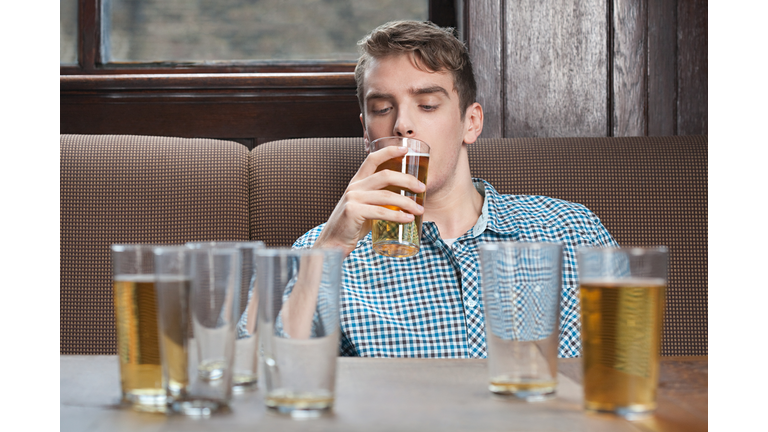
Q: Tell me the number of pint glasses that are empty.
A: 4